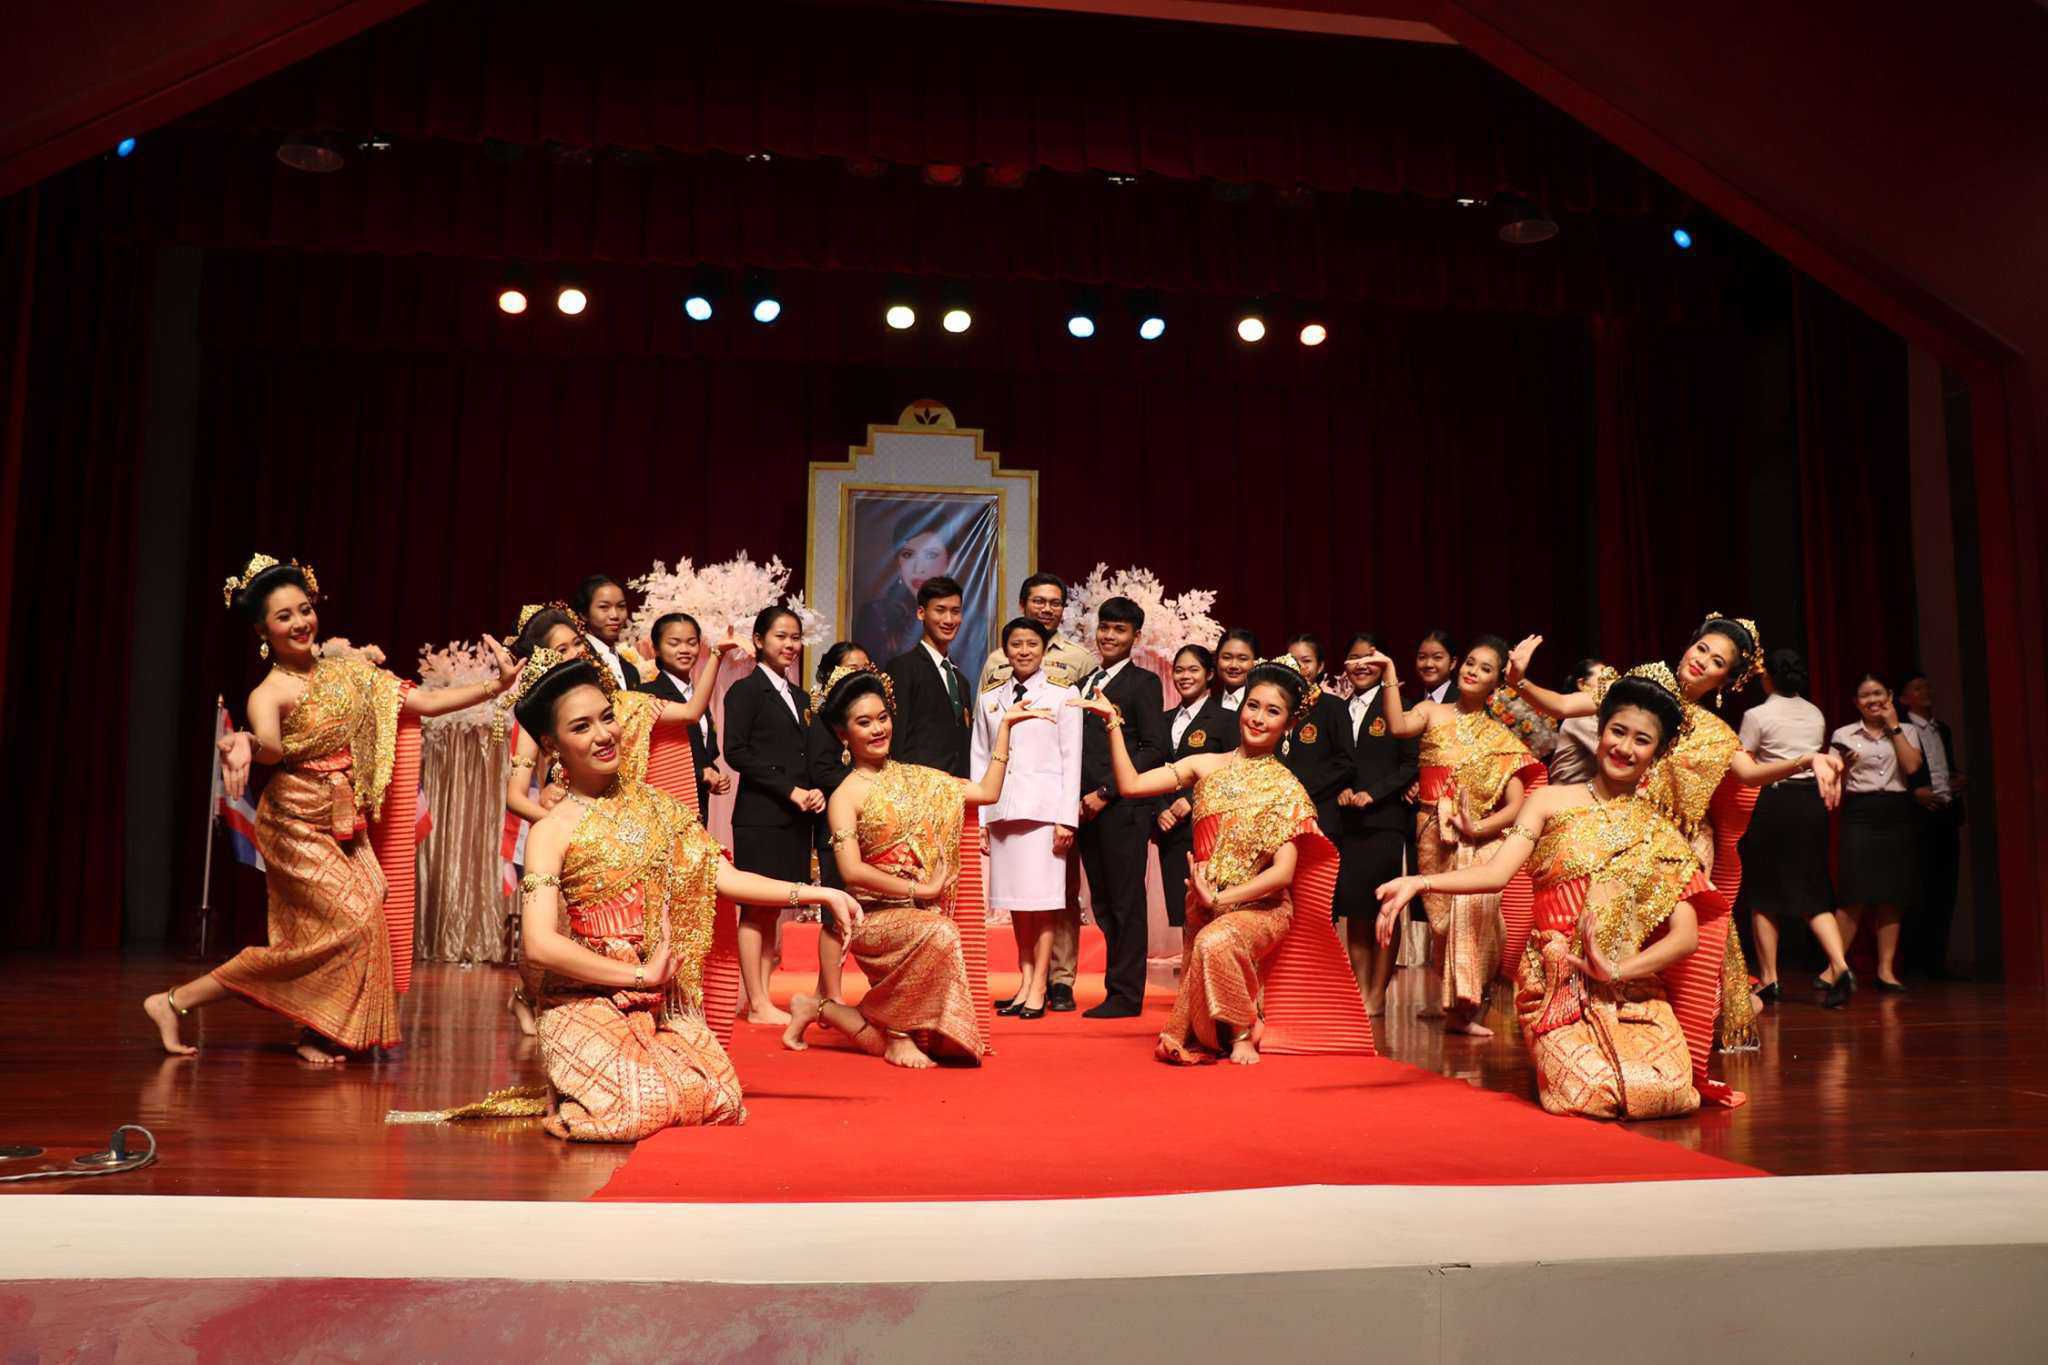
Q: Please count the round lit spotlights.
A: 12